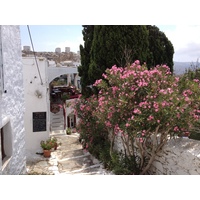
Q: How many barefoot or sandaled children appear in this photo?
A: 0